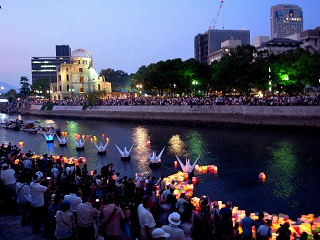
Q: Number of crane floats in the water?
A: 7